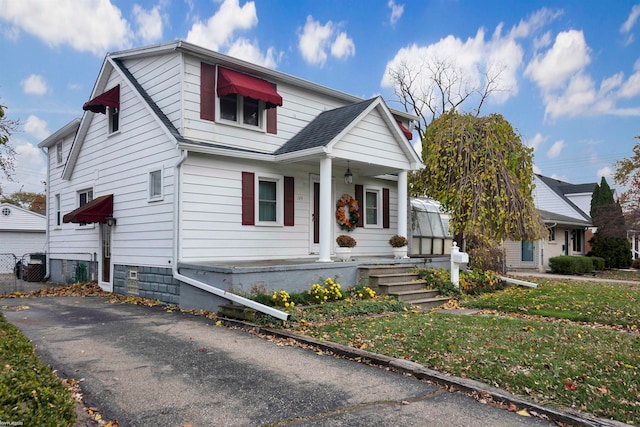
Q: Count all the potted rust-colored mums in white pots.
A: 2